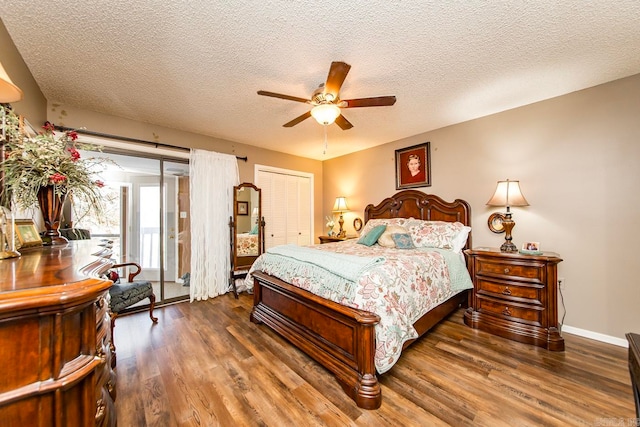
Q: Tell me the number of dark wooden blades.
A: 5